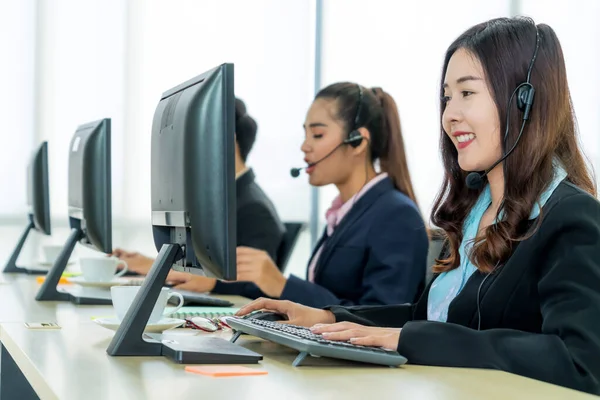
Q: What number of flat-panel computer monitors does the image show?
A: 3